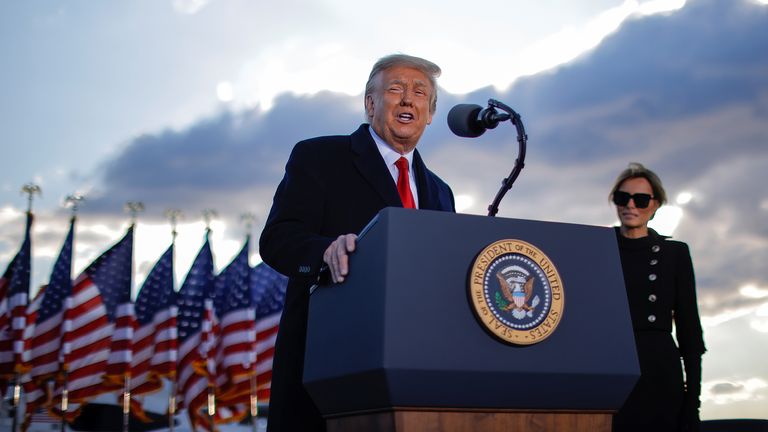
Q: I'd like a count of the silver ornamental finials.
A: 6